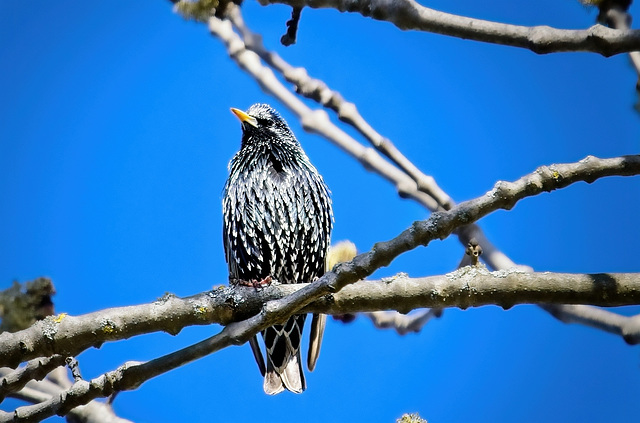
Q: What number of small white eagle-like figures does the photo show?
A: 0